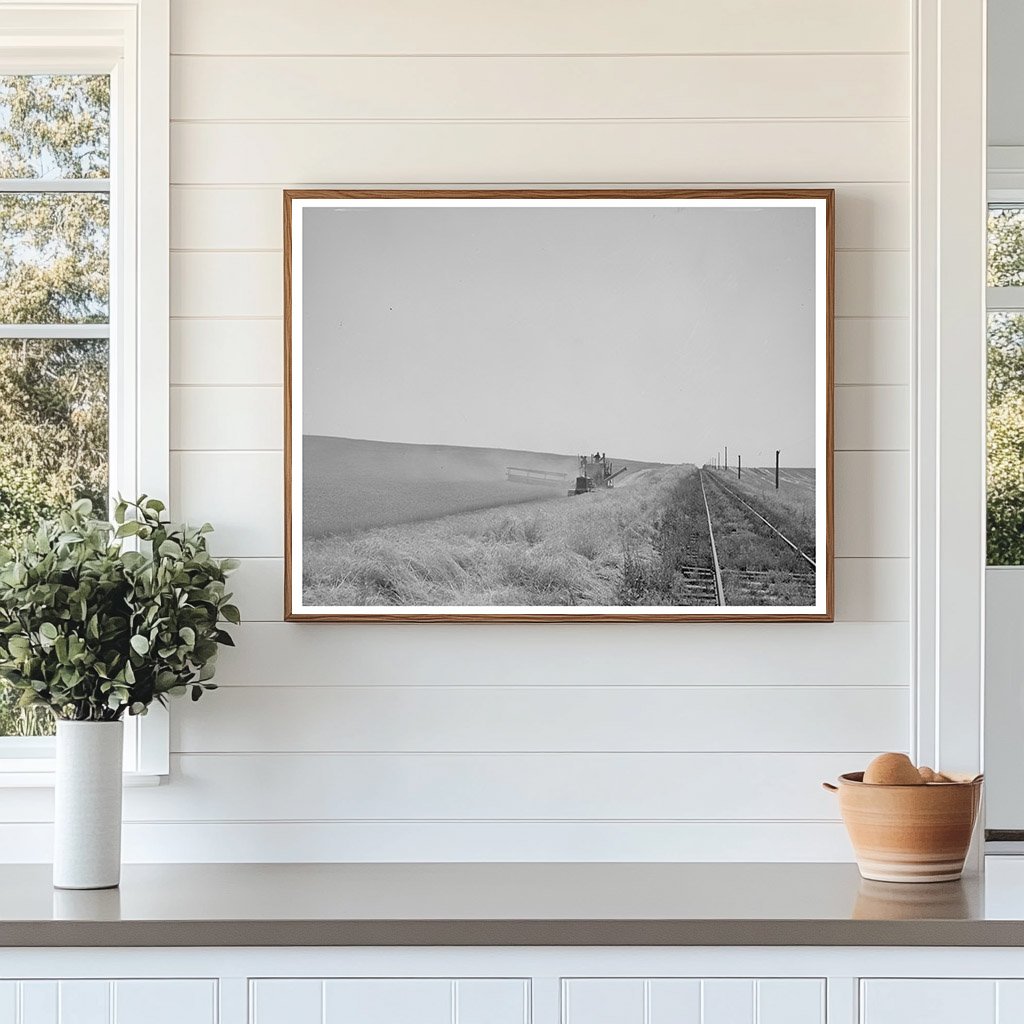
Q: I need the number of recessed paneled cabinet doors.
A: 4